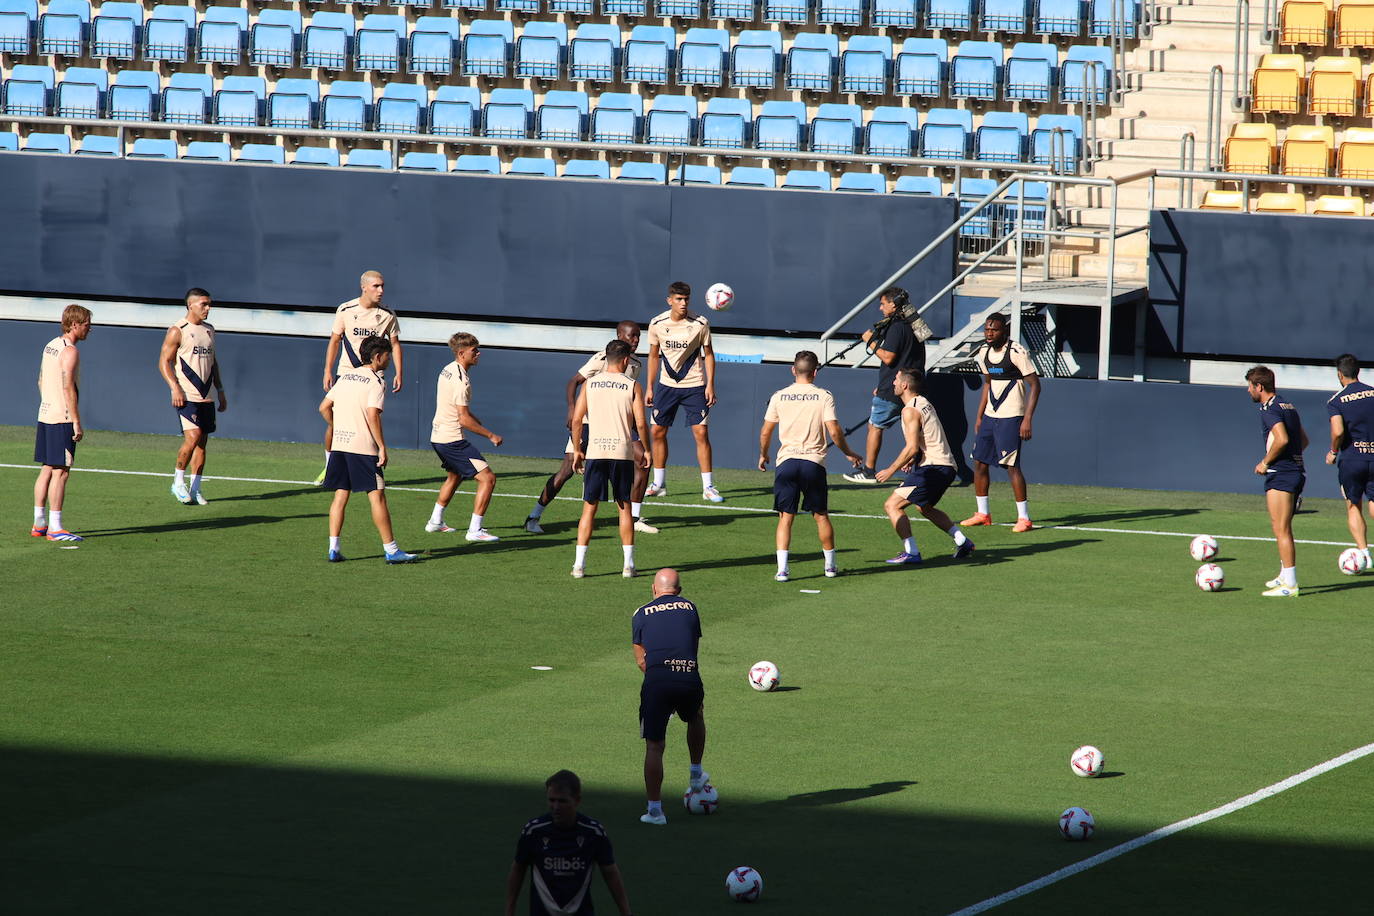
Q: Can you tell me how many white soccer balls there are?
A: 9